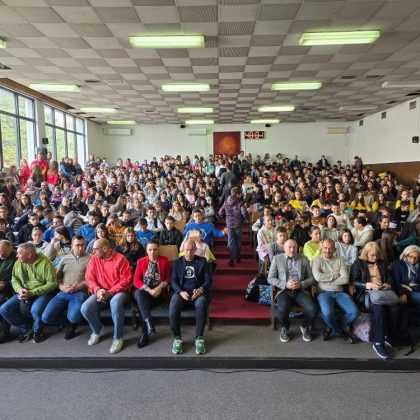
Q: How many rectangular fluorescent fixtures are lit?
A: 12